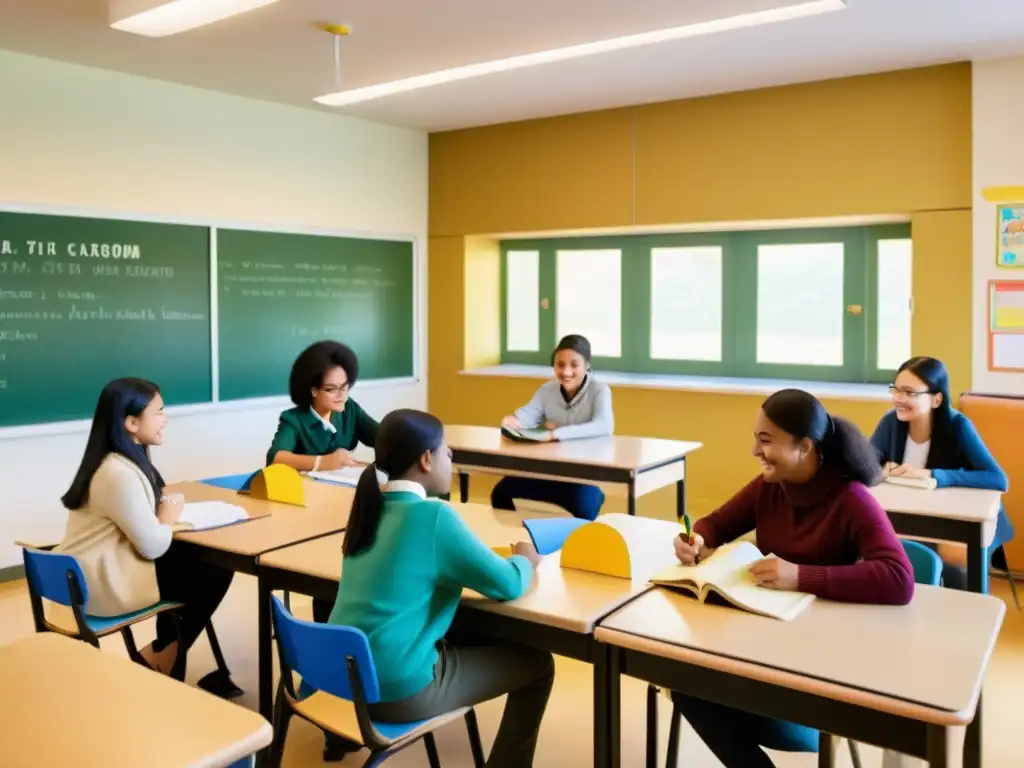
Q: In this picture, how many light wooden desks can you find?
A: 6